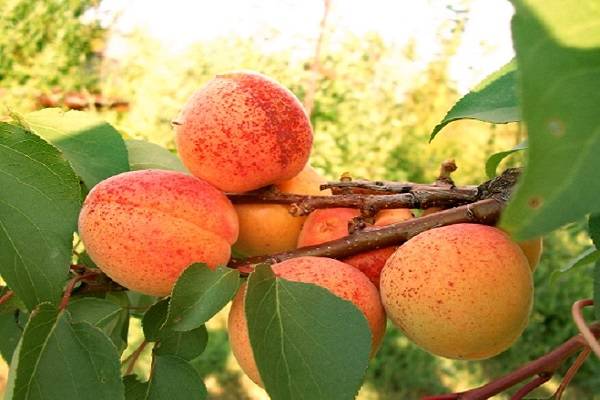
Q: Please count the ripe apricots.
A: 7